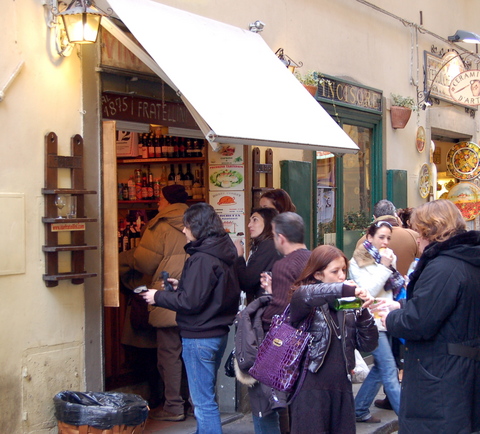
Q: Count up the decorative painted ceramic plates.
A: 4